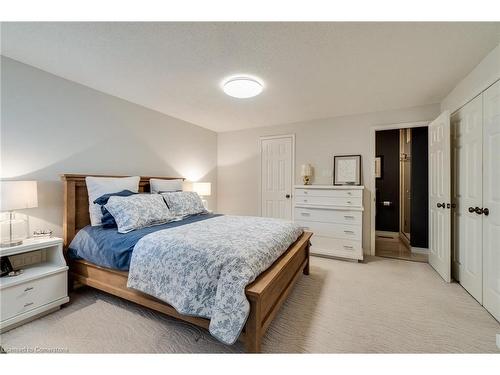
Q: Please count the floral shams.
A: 2